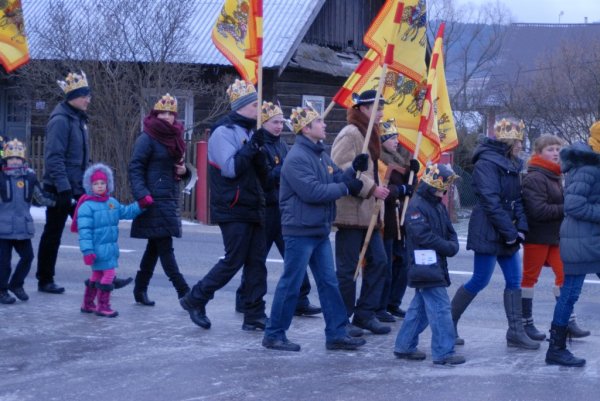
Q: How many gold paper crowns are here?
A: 9